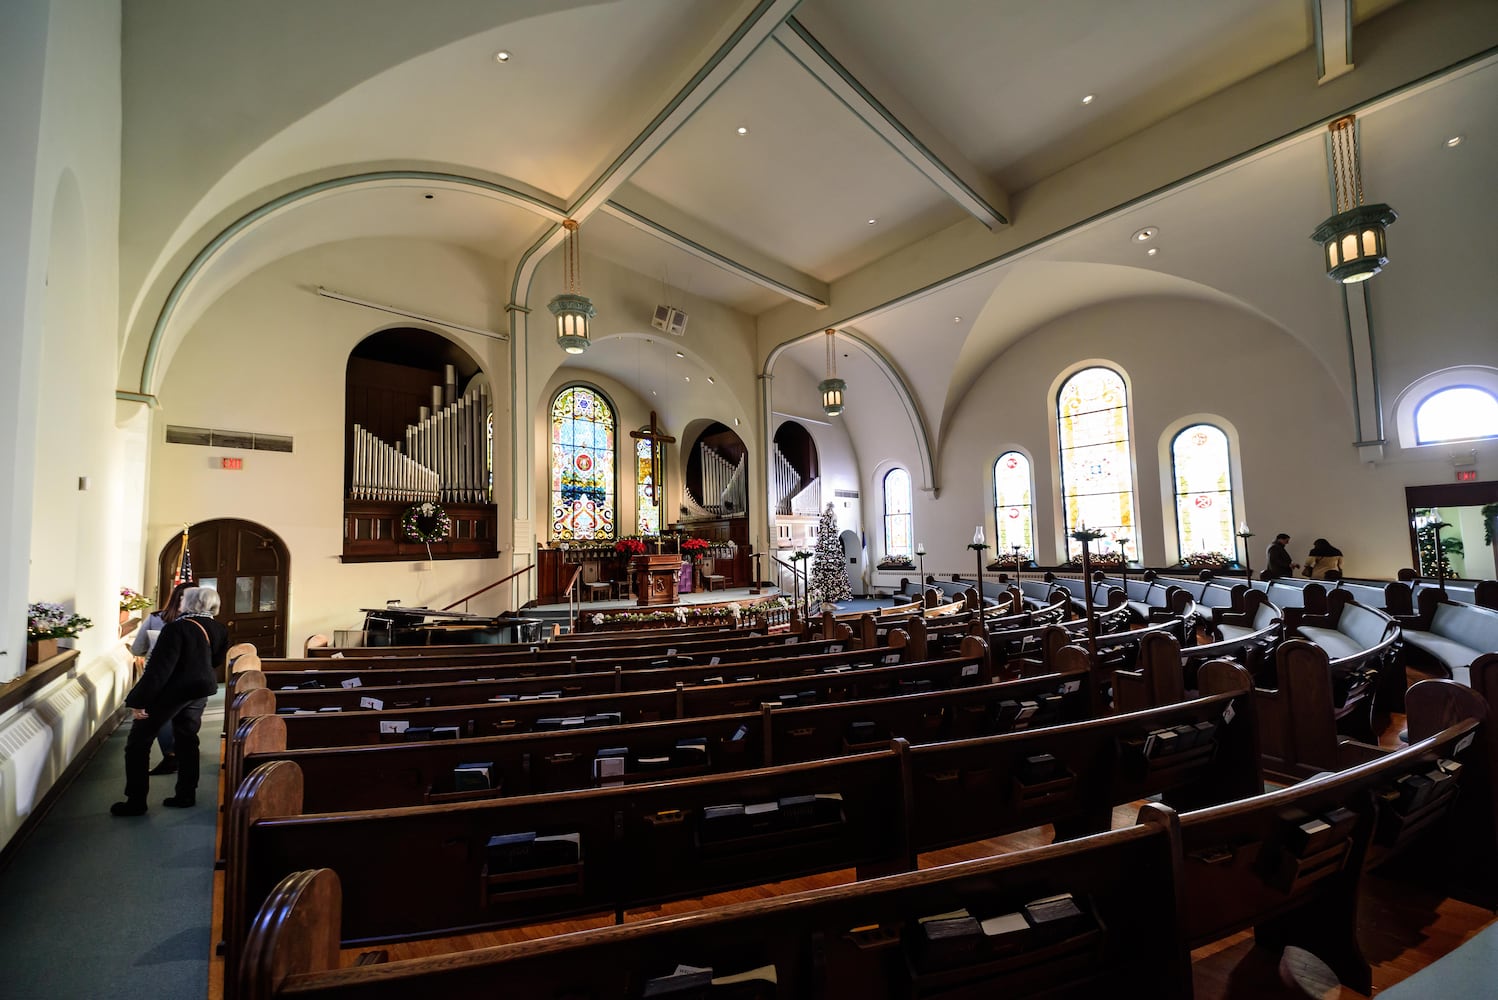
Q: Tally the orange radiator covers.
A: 0